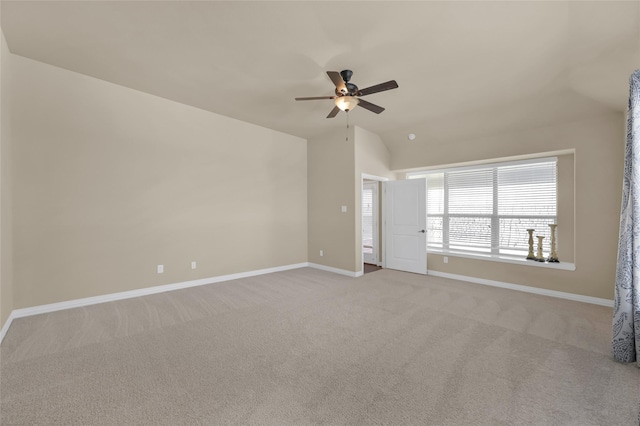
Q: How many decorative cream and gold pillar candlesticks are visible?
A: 3